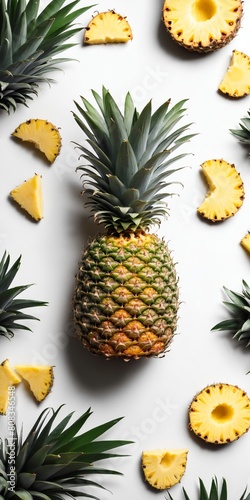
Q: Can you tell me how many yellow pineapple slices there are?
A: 11